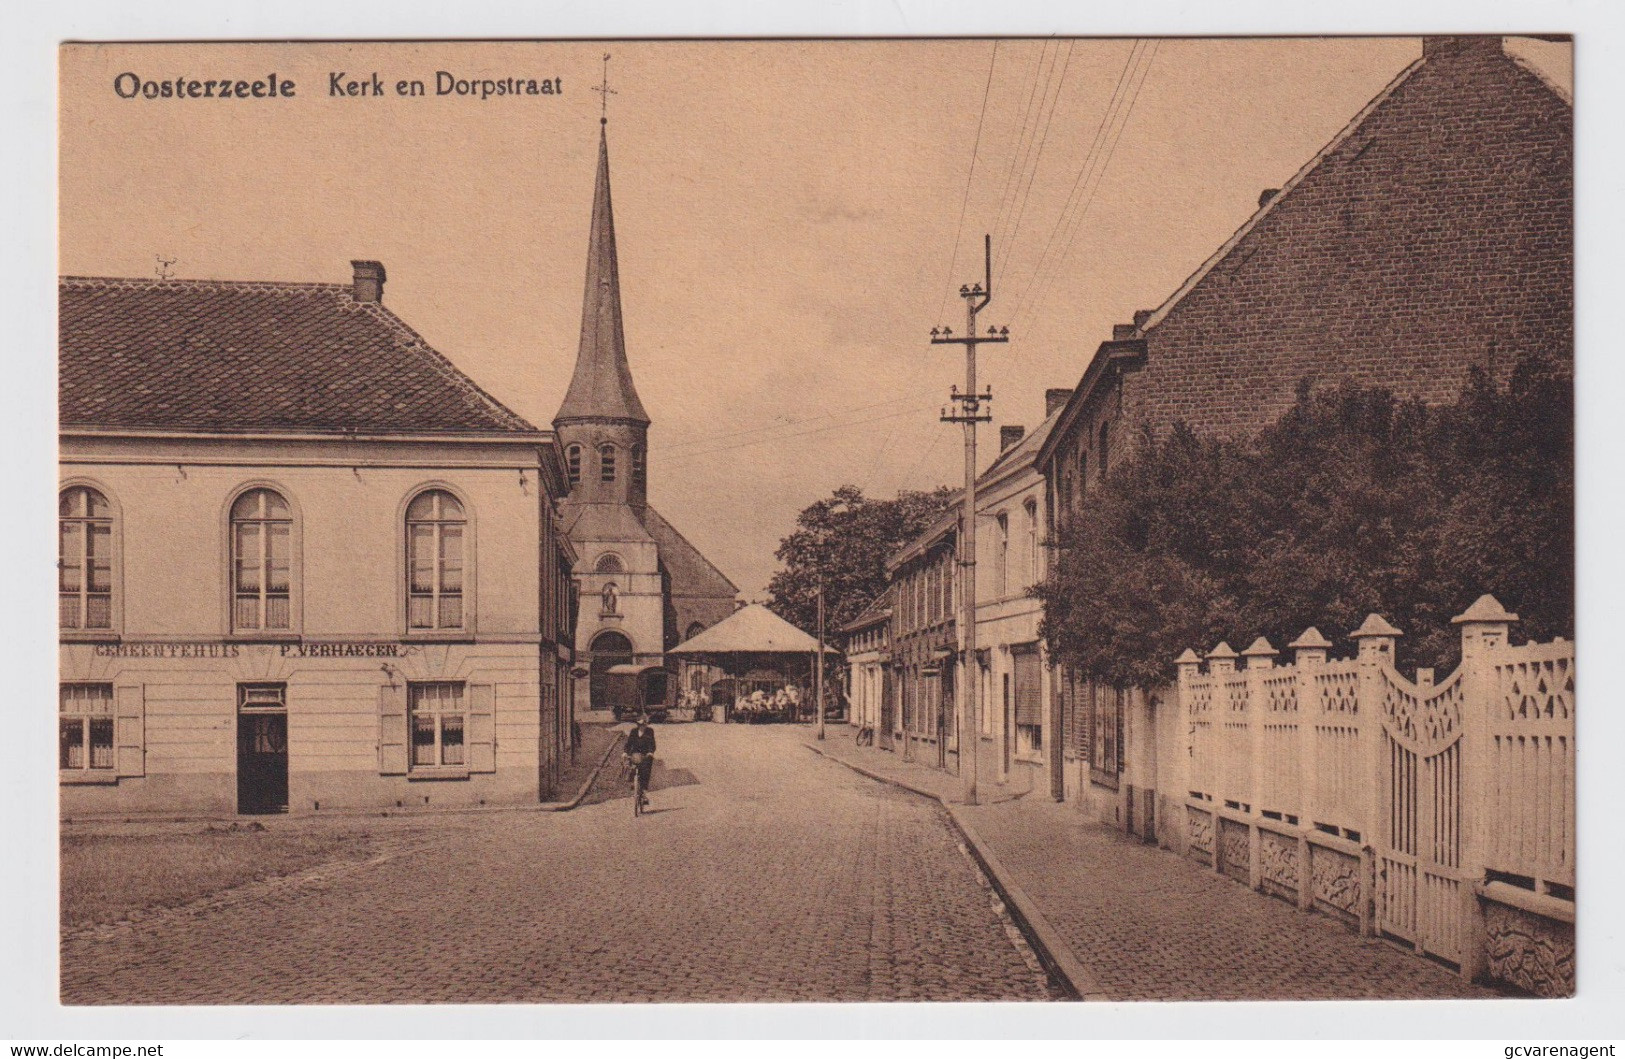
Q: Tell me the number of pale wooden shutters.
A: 3